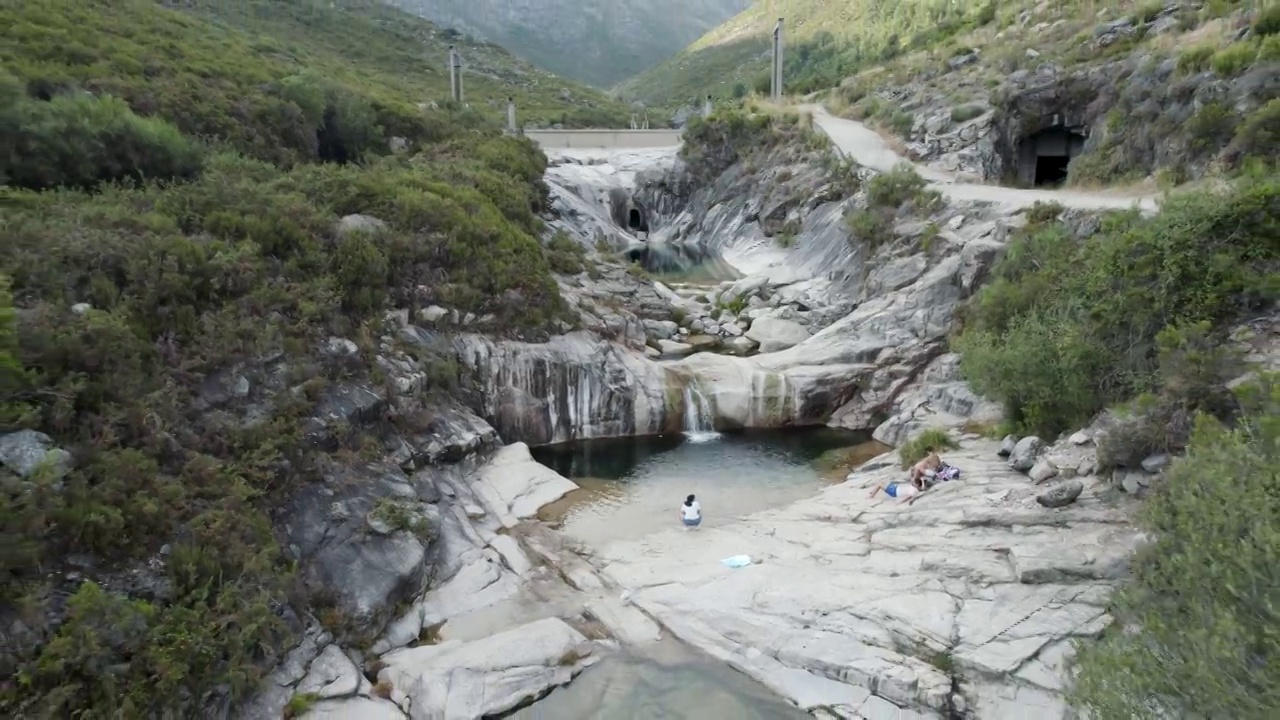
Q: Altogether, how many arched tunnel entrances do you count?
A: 2